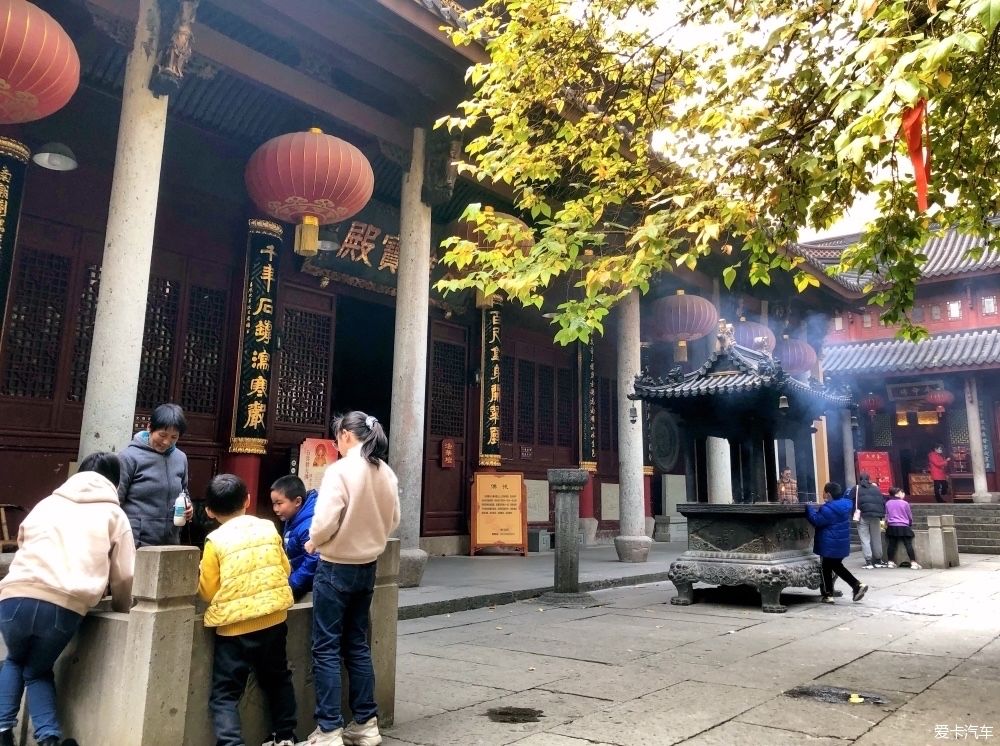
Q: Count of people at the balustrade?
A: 5